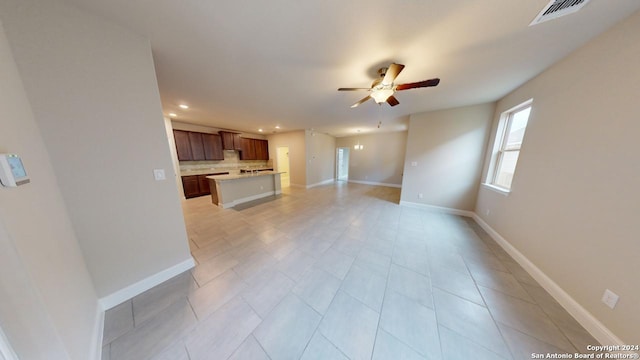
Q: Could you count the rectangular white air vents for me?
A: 1